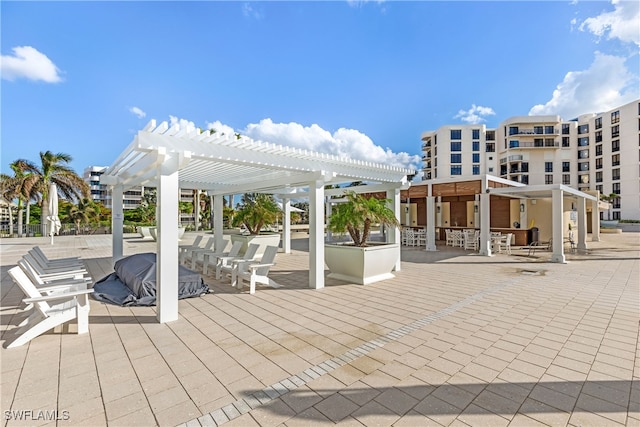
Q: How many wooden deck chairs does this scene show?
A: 11